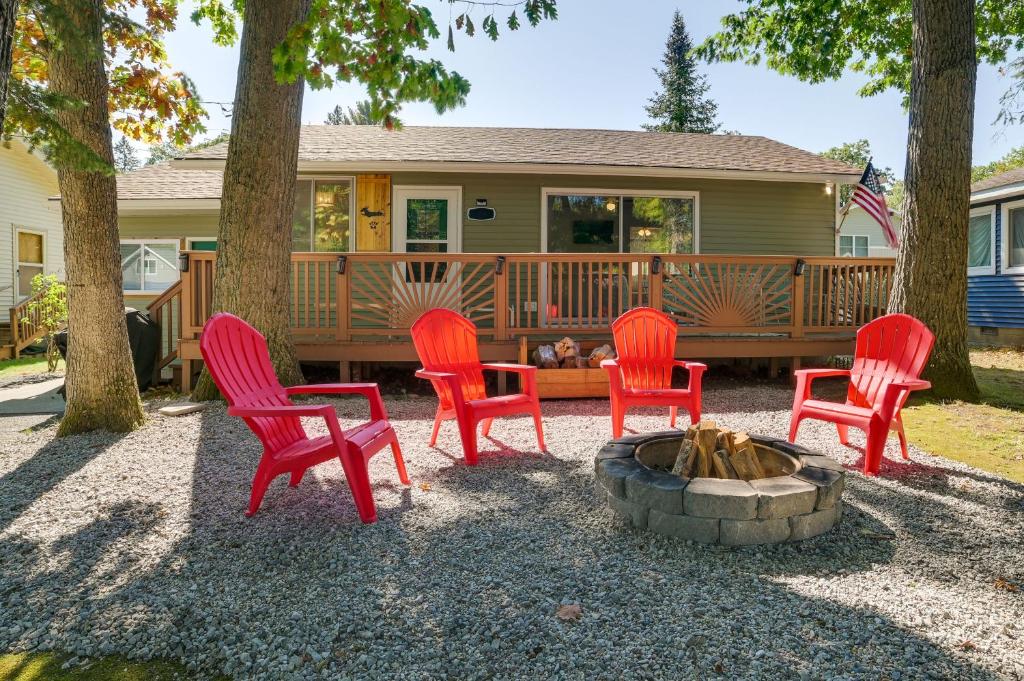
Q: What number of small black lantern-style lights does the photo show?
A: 5